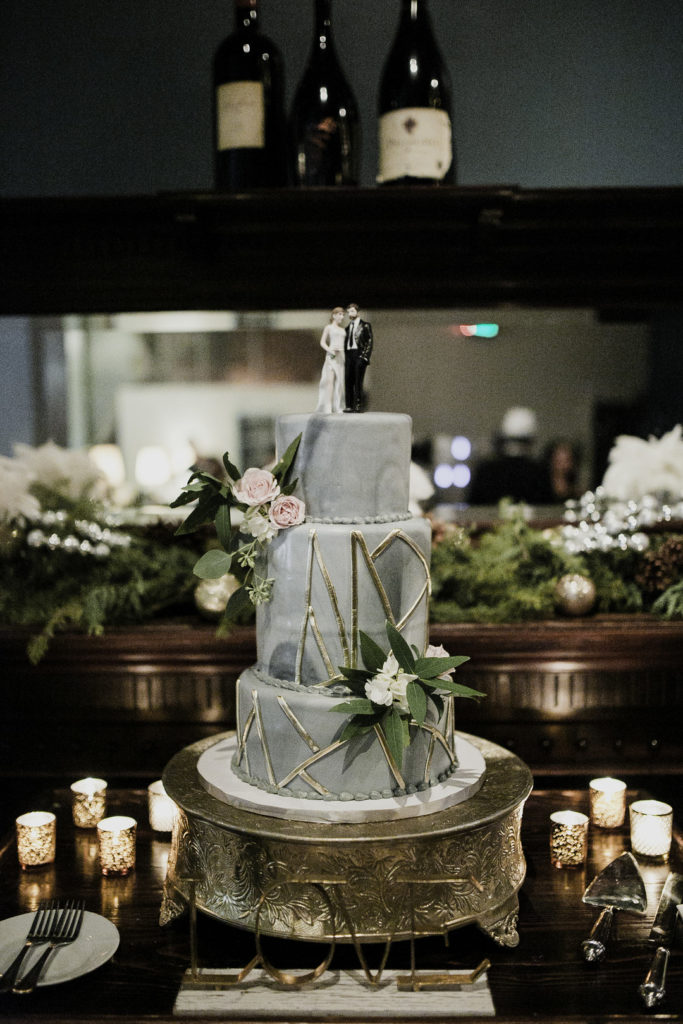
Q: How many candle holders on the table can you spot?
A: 7